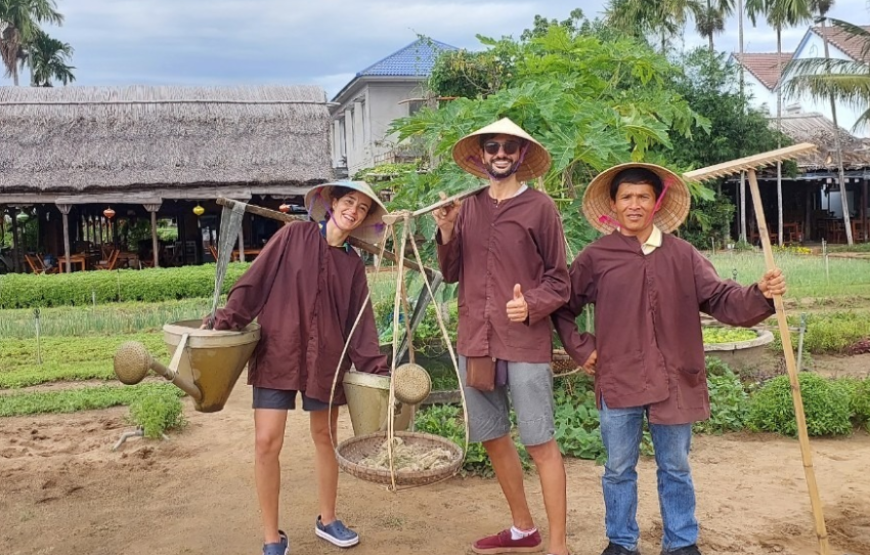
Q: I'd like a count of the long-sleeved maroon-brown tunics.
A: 3